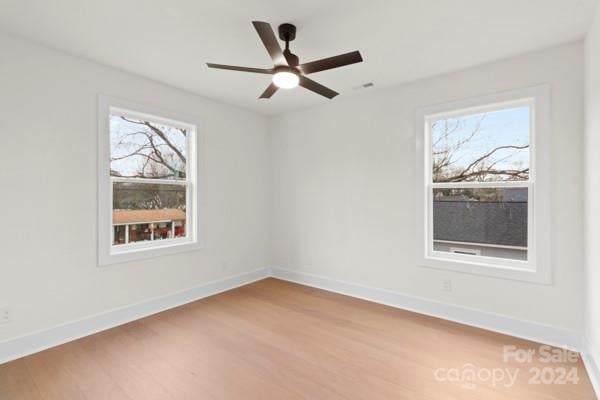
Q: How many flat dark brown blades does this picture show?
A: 5